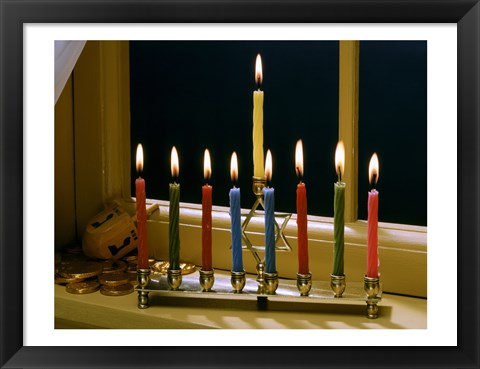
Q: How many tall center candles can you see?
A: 1